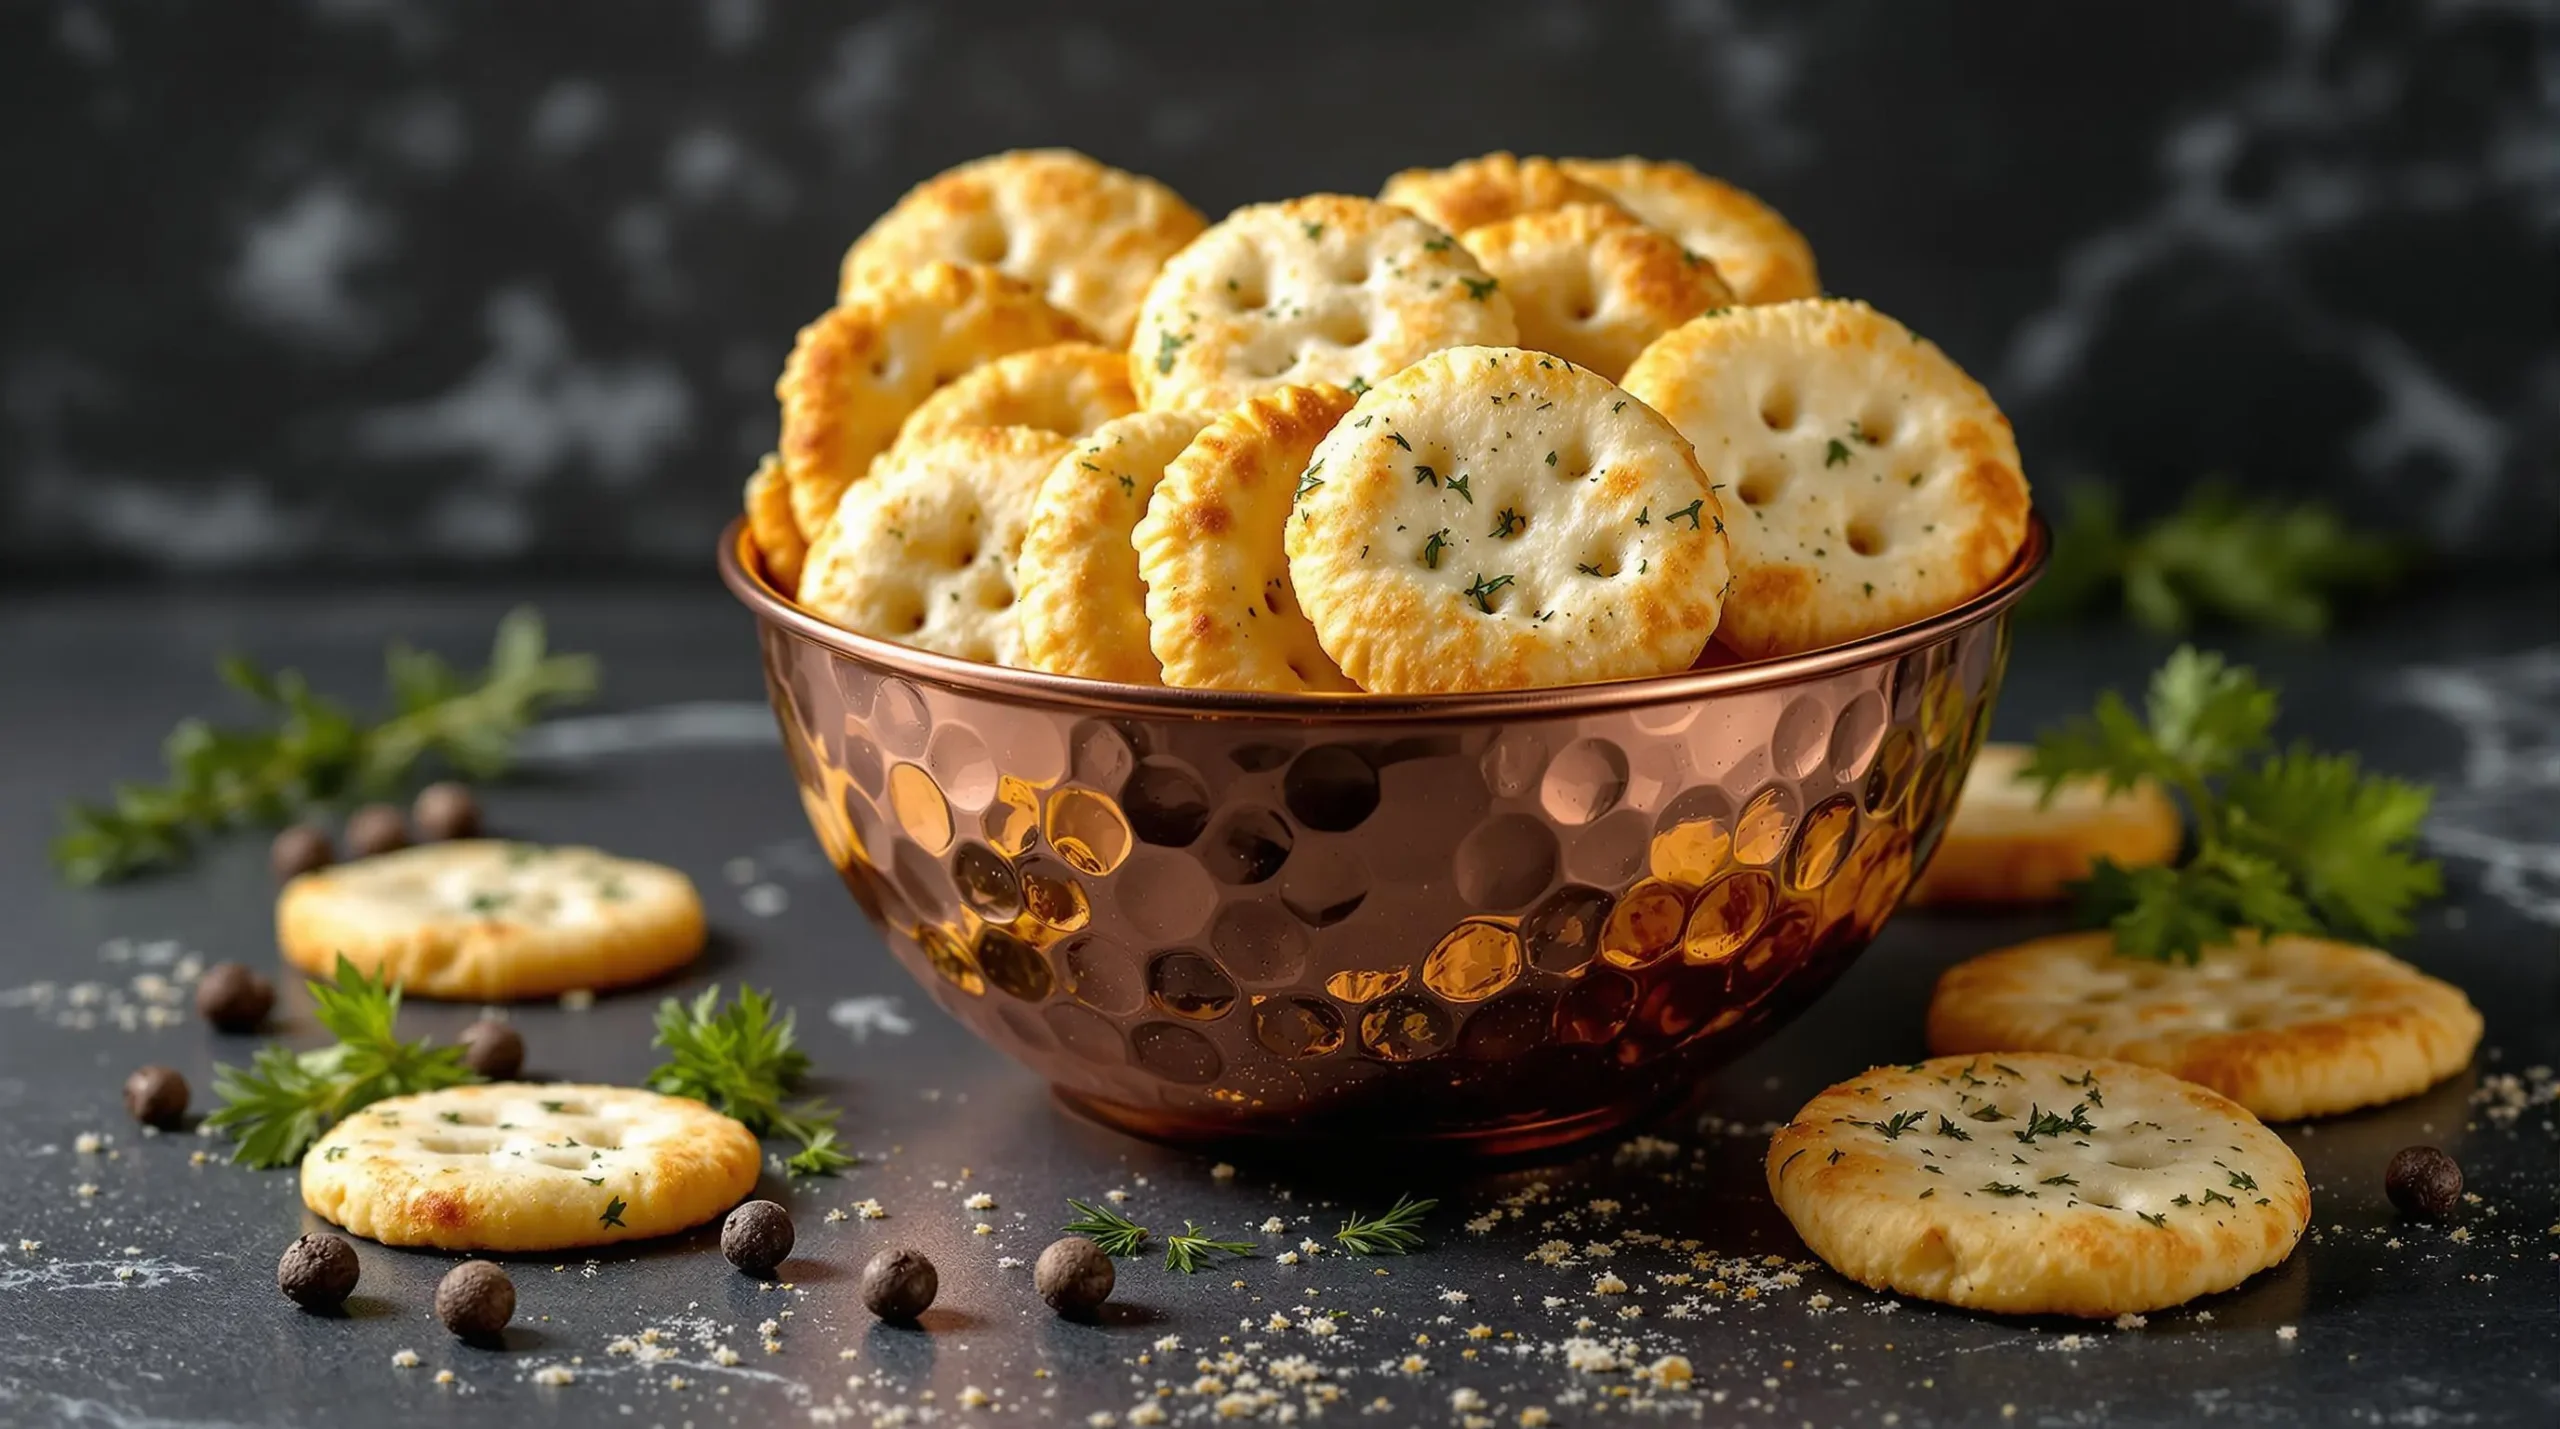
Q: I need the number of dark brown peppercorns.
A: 12